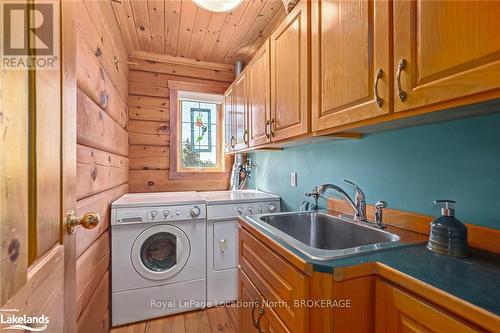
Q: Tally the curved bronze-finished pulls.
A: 8